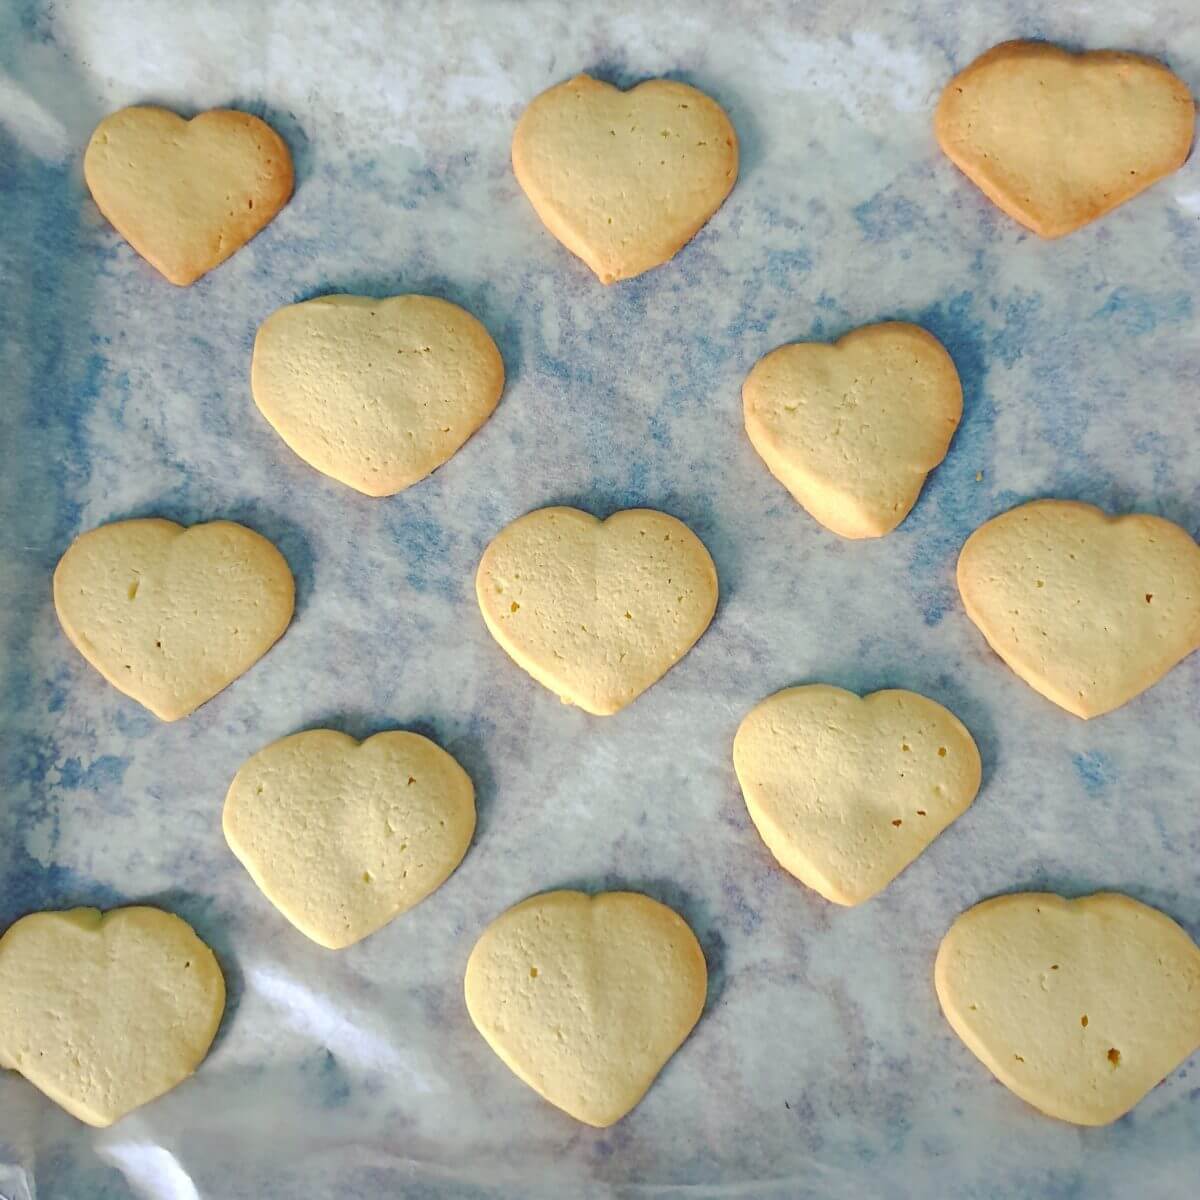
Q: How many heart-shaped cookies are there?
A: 13